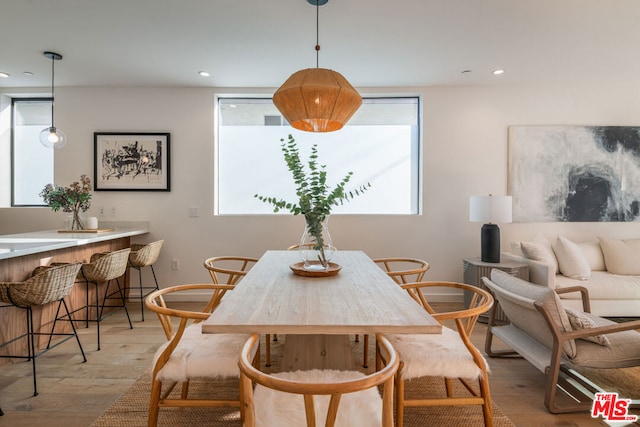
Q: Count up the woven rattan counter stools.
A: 3